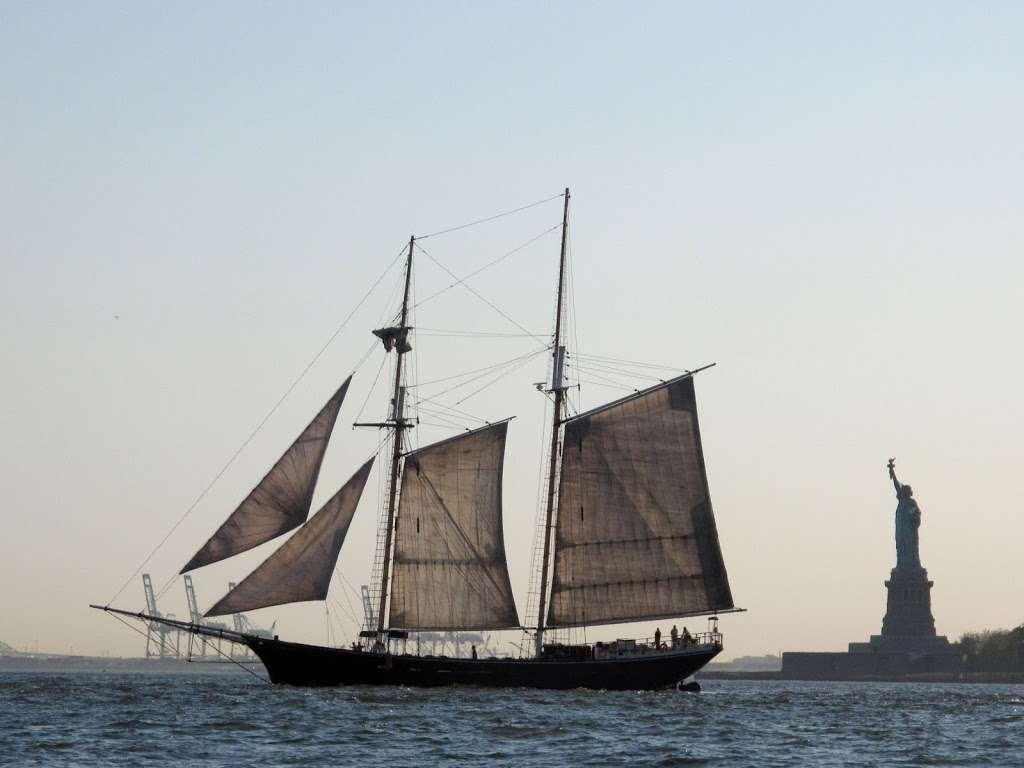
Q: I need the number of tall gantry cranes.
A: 4